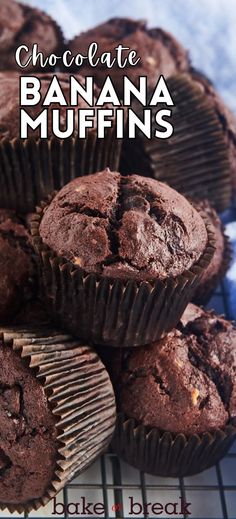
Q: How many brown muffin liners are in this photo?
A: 5